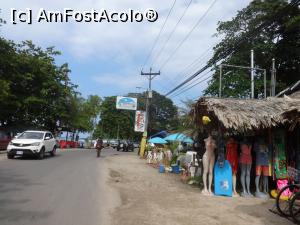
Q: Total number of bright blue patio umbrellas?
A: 3